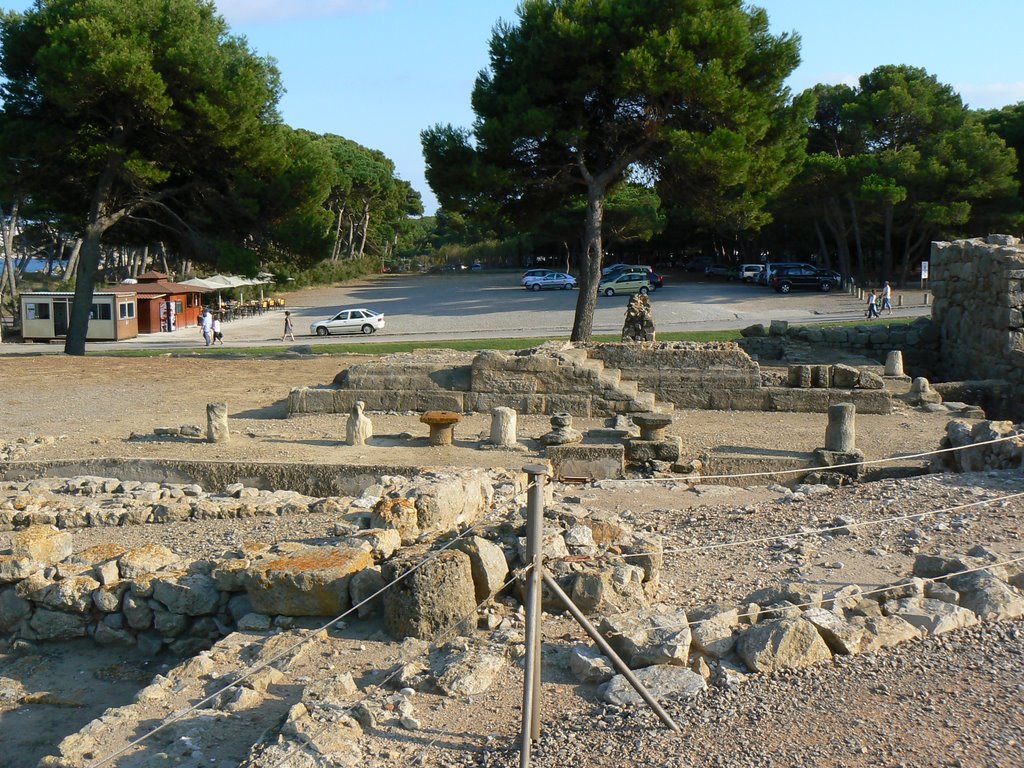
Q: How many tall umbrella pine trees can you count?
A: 2